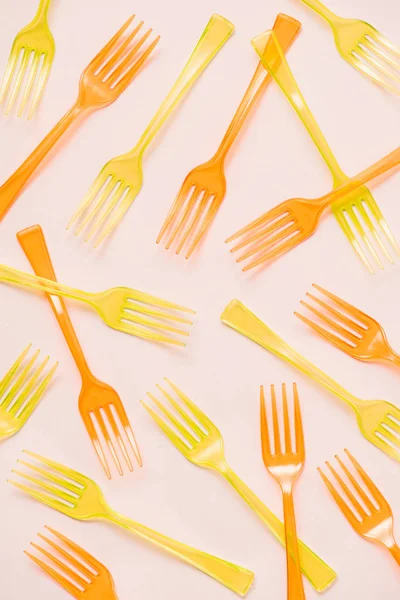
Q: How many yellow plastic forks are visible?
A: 9